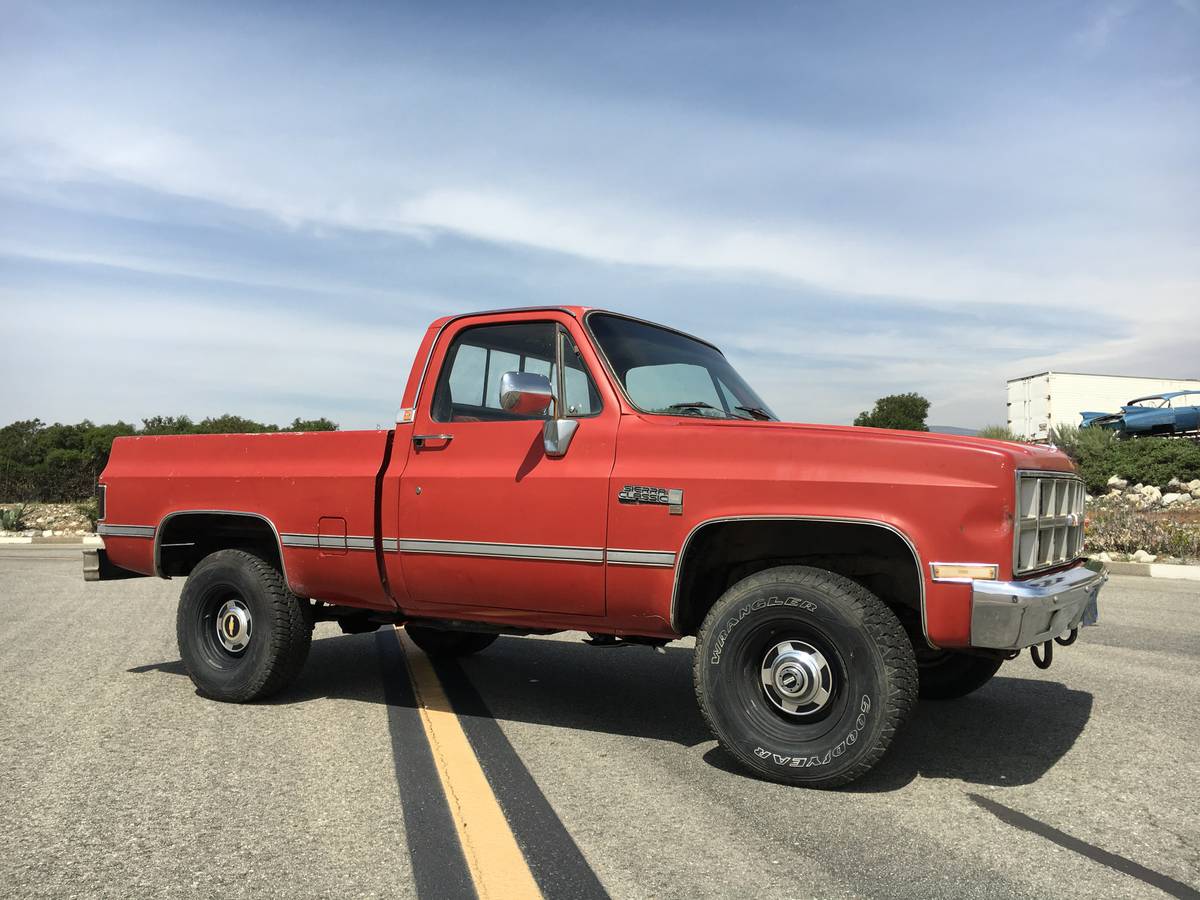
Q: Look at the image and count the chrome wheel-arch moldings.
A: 2